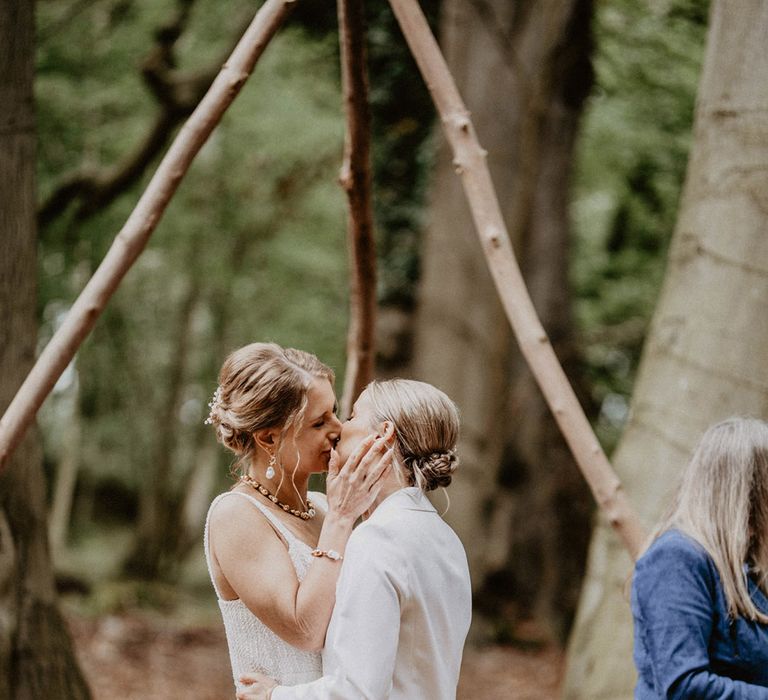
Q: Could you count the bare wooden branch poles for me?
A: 3